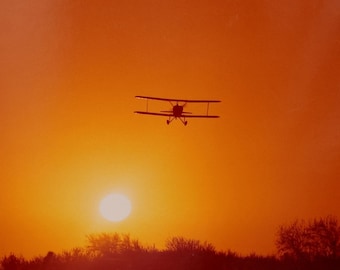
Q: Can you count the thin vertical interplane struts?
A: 2